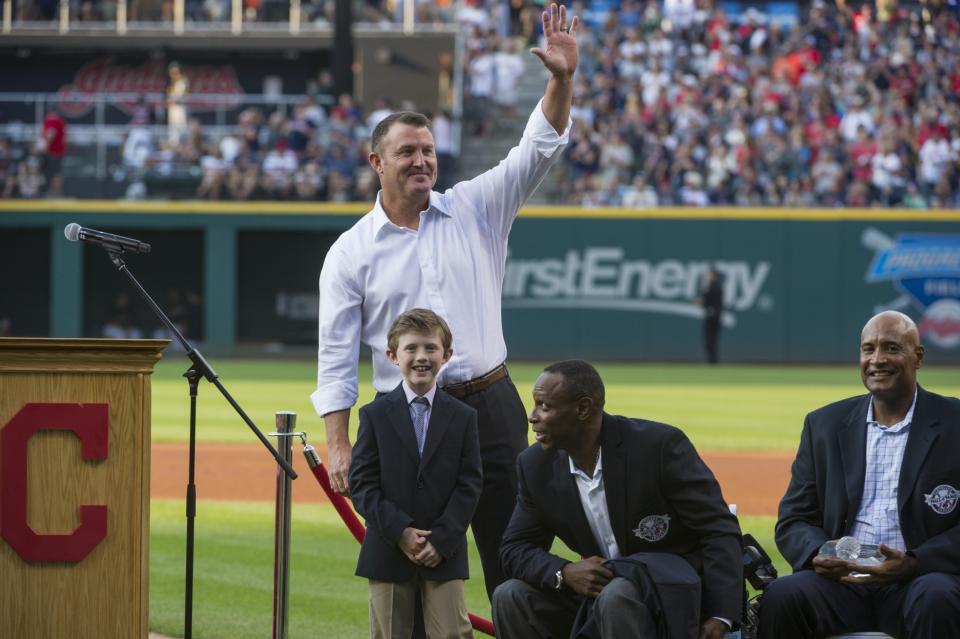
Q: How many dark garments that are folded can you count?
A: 1